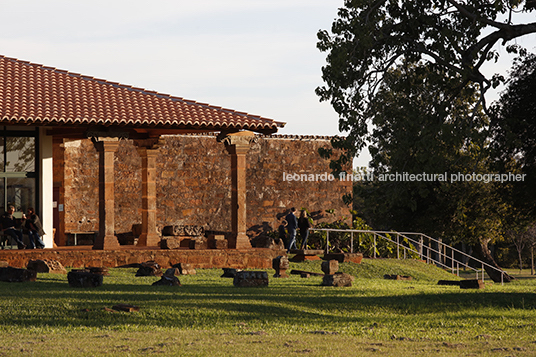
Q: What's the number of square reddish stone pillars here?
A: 3